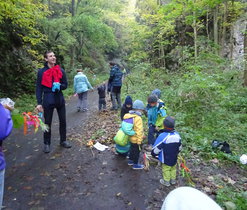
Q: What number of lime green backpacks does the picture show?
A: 1